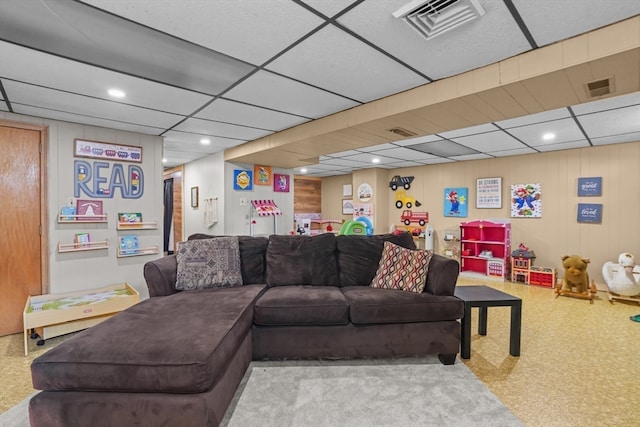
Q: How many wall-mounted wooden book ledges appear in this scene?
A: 4